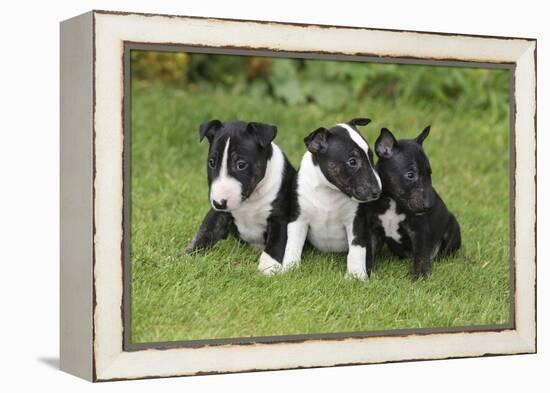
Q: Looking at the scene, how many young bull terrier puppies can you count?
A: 3